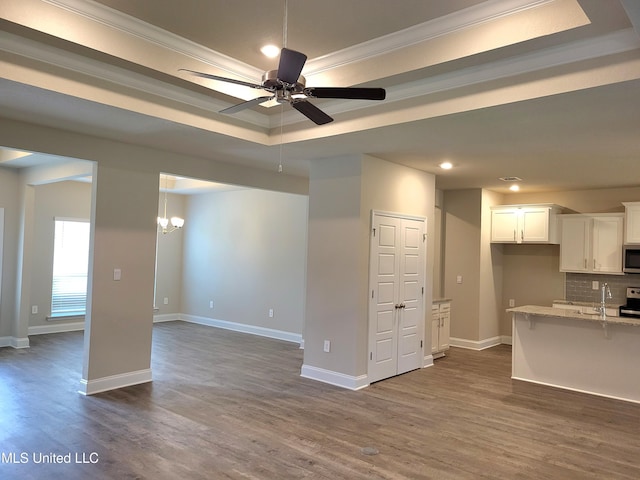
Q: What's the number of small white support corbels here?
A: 2